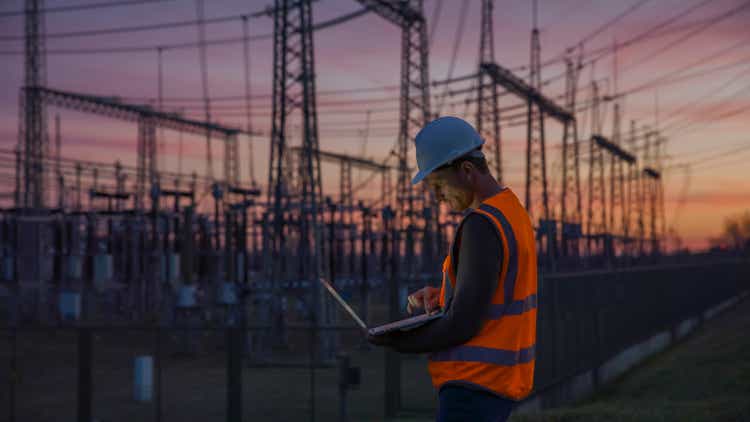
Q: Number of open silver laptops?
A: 1